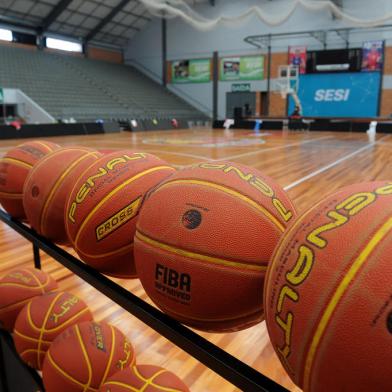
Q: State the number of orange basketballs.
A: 9